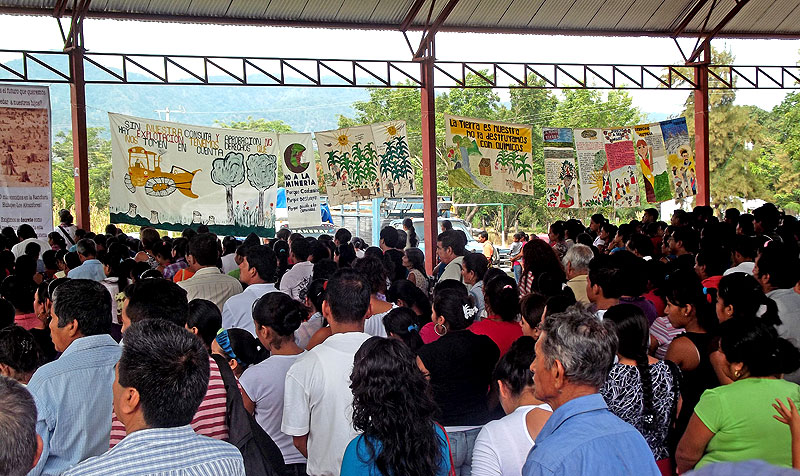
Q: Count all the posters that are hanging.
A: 11